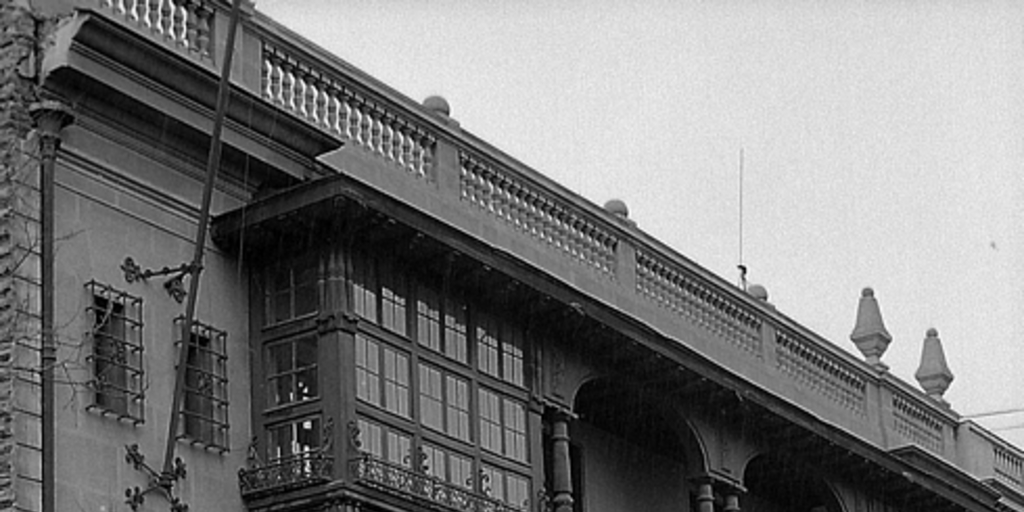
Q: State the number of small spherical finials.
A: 3